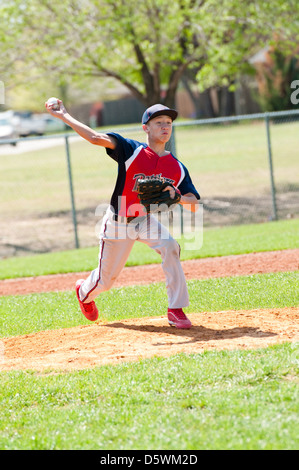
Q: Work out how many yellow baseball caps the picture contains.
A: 0